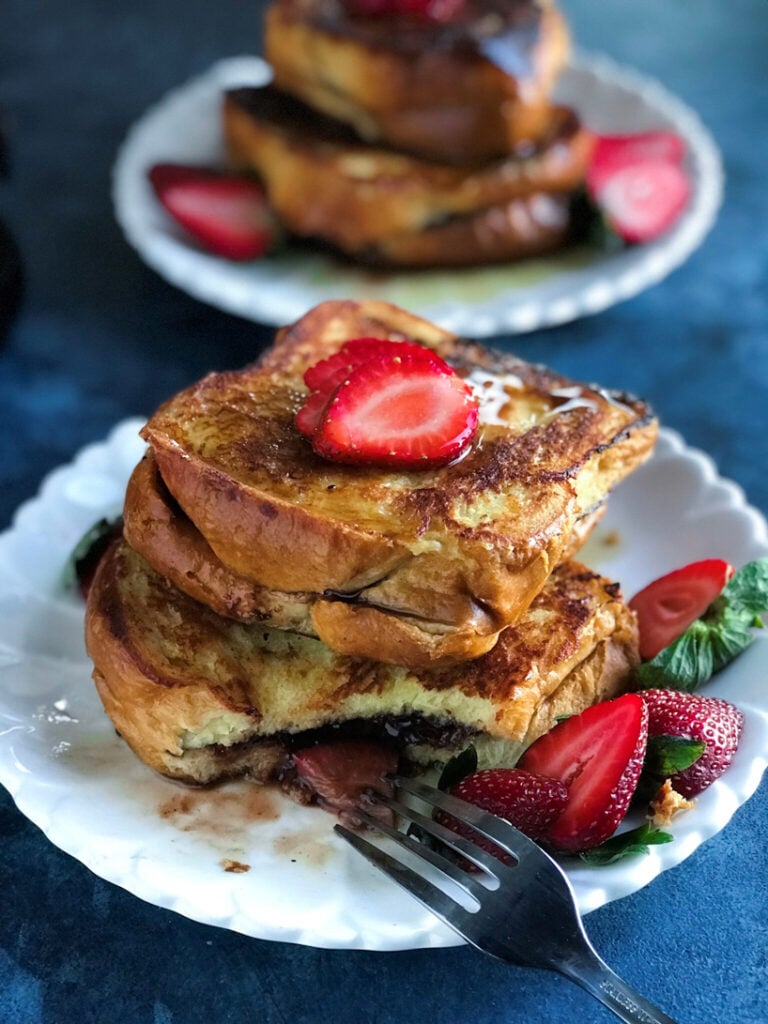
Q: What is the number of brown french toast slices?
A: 4